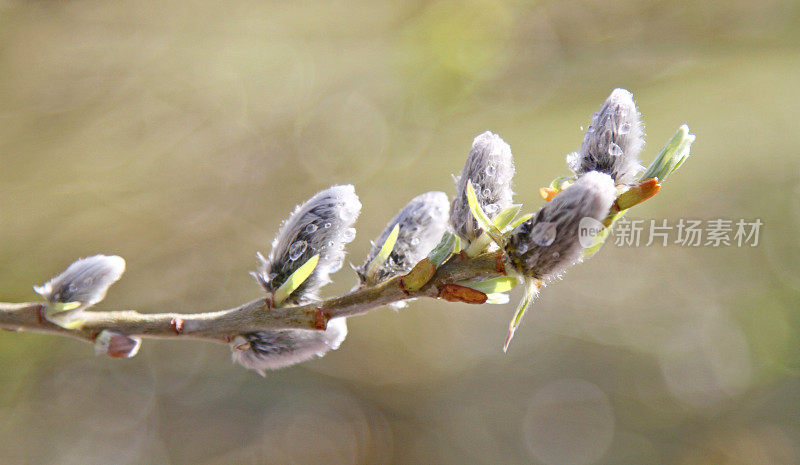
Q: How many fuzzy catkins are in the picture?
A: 7